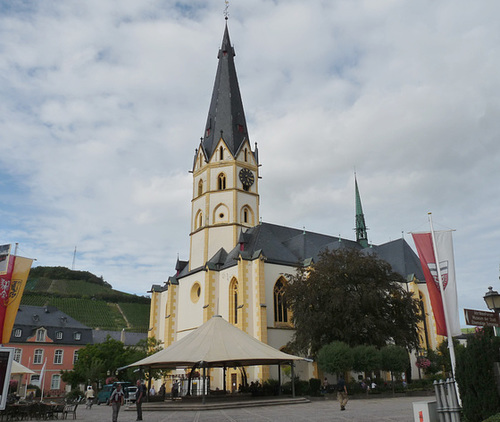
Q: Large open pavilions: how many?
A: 1